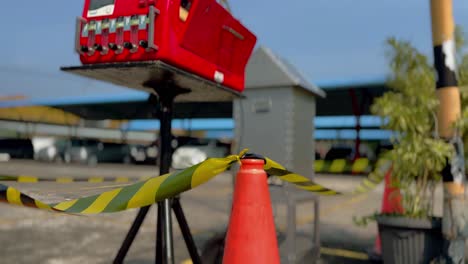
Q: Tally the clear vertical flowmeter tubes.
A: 4